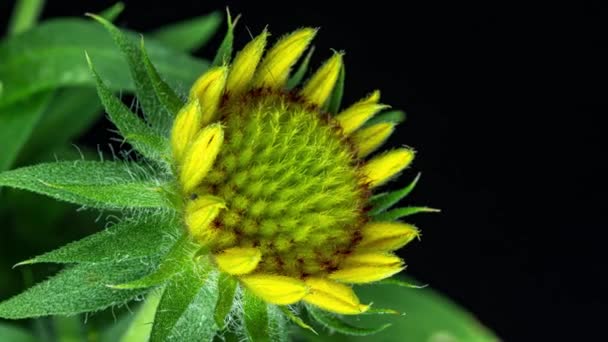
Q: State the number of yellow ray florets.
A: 15